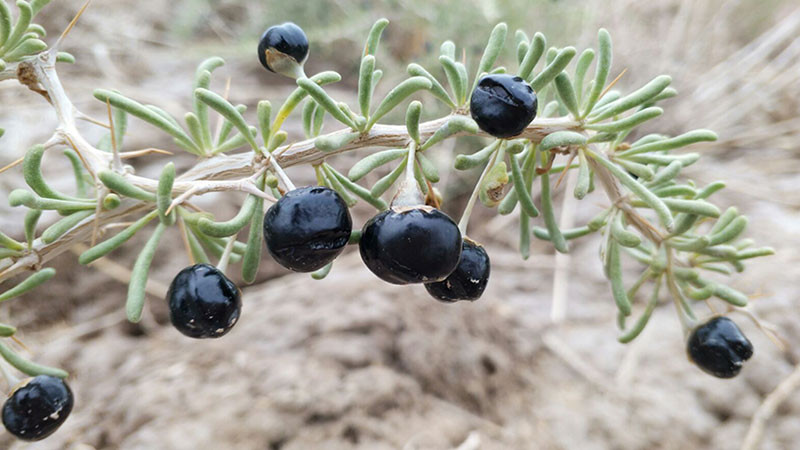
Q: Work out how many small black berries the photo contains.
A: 8